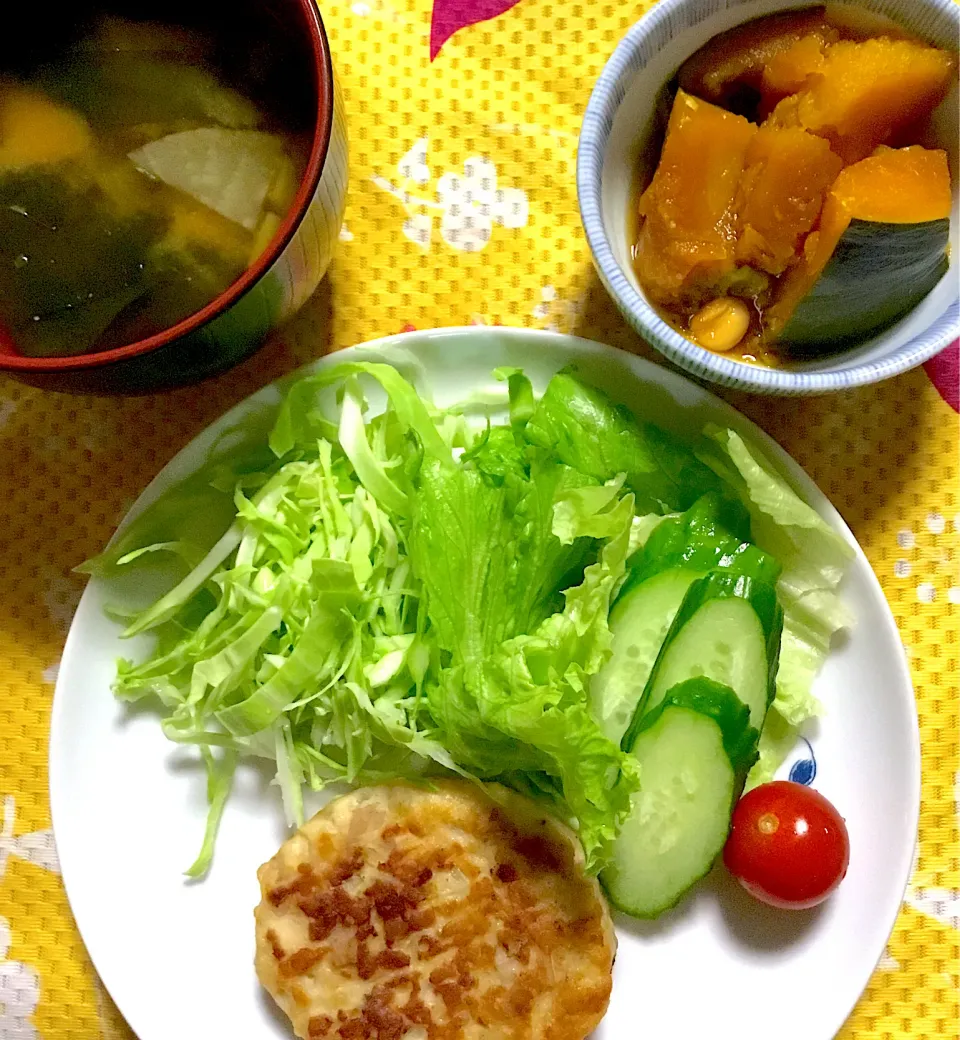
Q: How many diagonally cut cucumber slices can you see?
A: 3